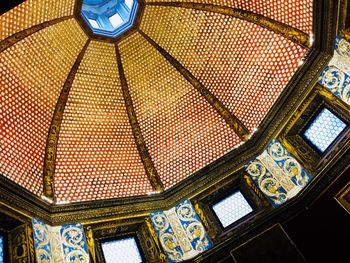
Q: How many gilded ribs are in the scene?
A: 5